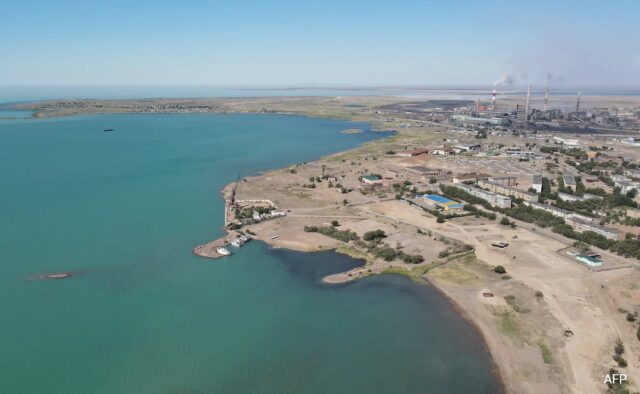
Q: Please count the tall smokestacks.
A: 4